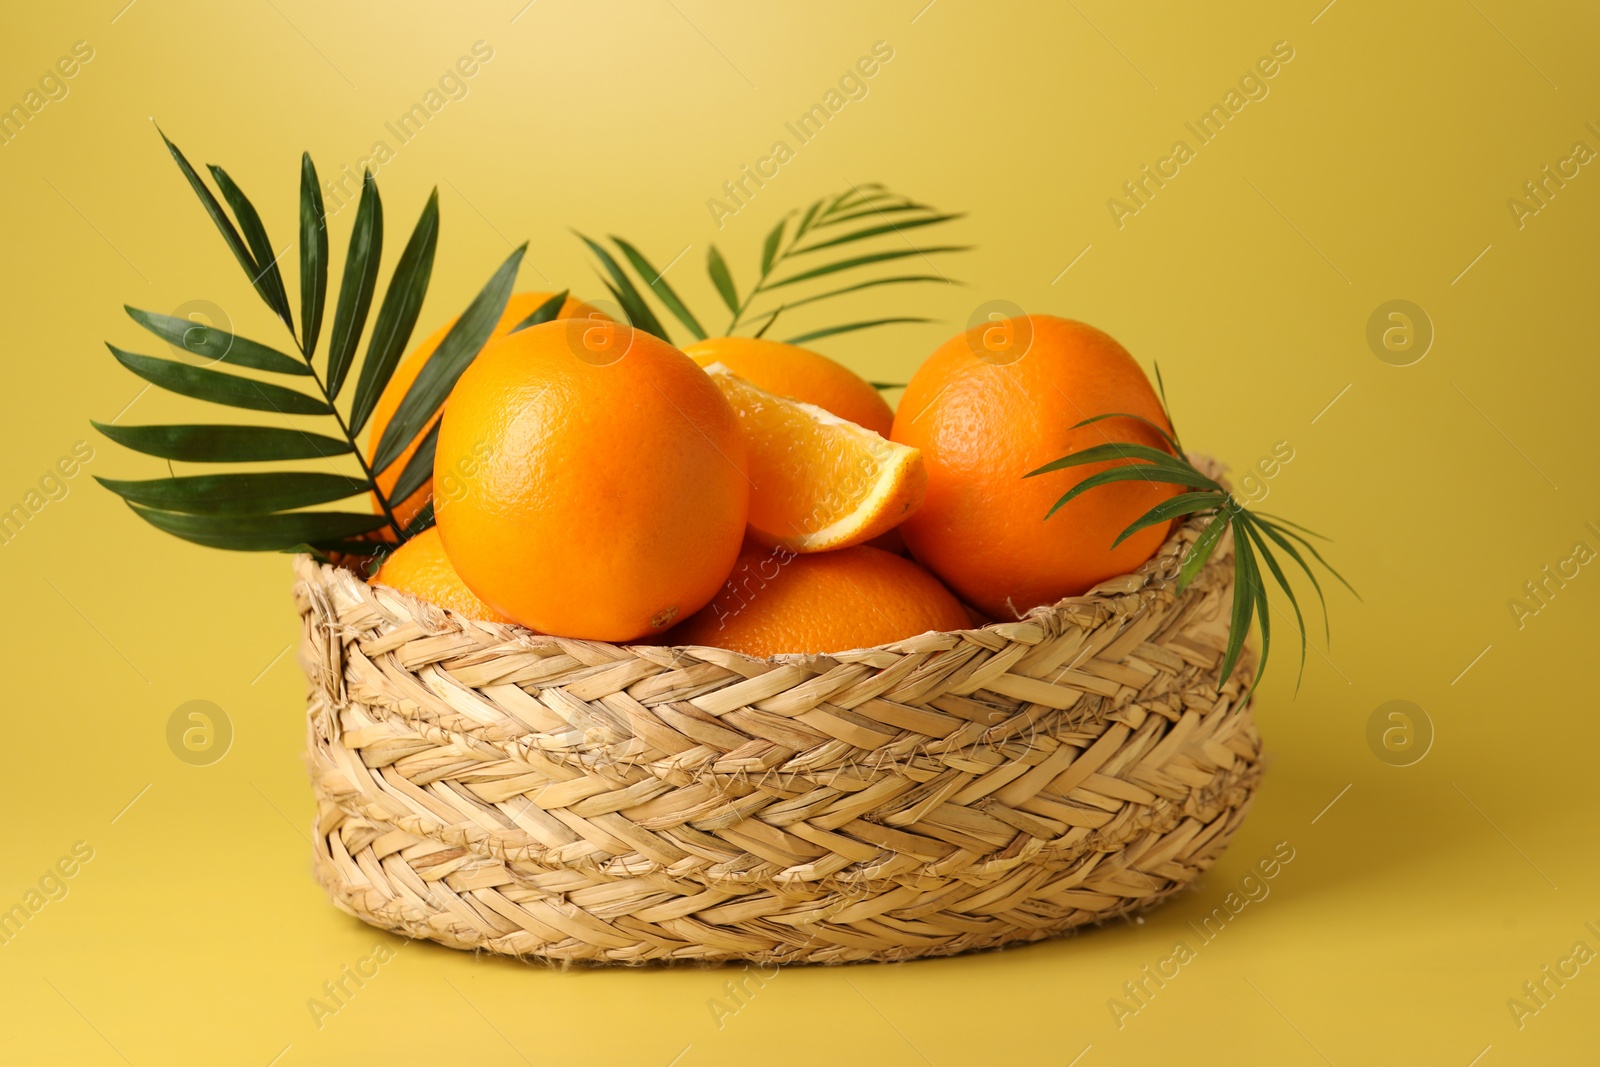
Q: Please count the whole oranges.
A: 6